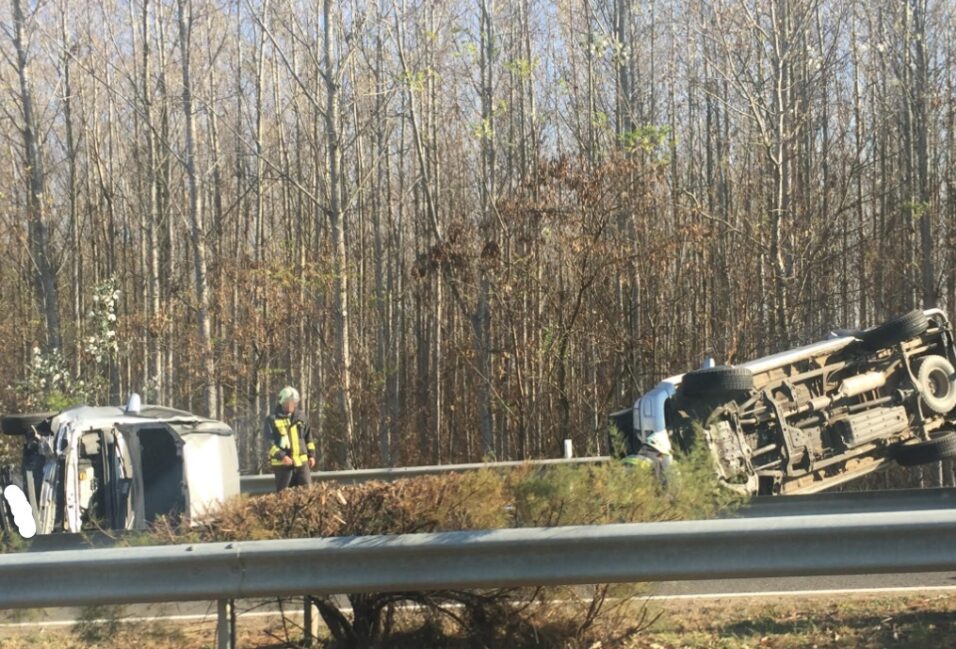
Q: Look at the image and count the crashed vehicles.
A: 2